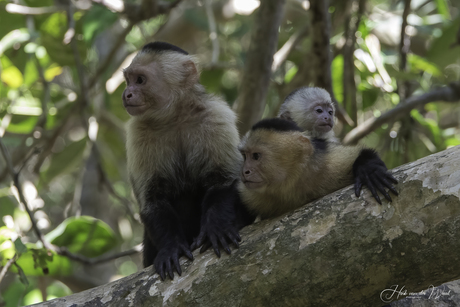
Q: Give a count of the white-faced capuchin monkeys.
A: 3